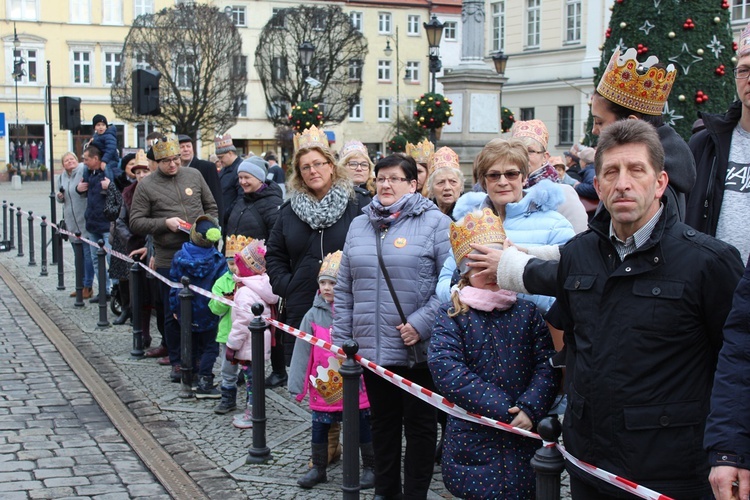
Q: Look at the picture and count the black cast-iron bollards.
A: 13